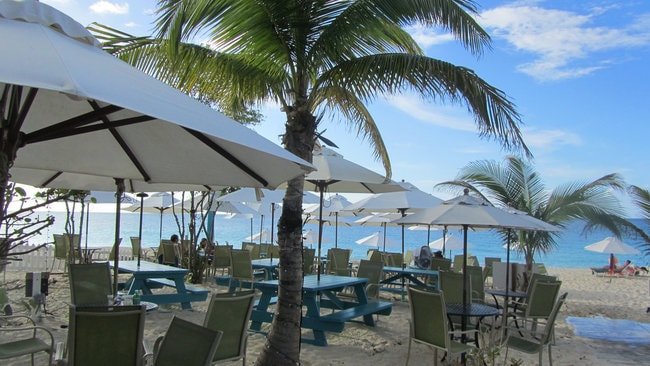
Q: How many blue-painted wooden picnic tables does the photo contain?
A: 4